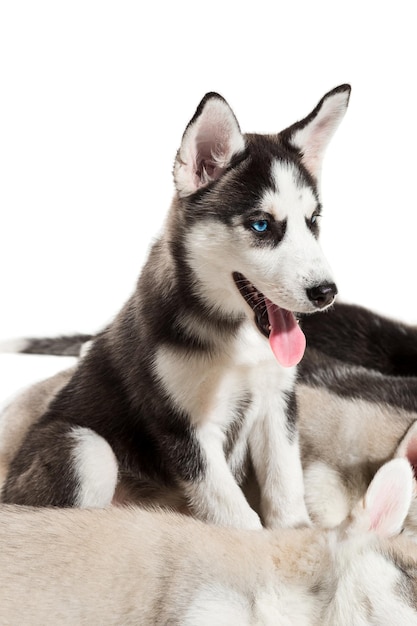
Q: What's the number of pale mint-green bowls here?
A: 0